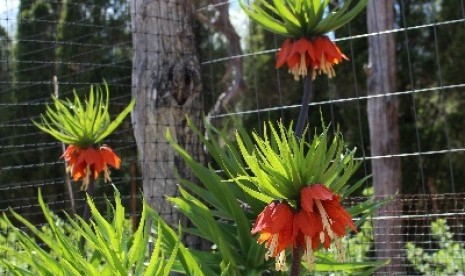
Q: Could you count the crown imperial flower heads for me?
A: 3